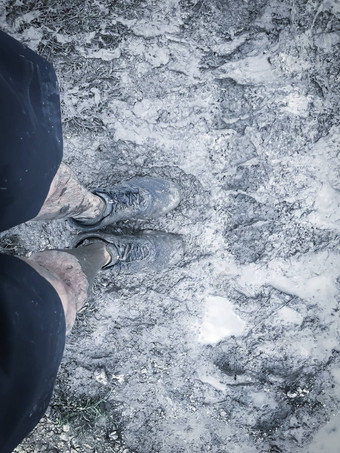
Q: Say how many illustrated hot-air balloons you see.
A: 0